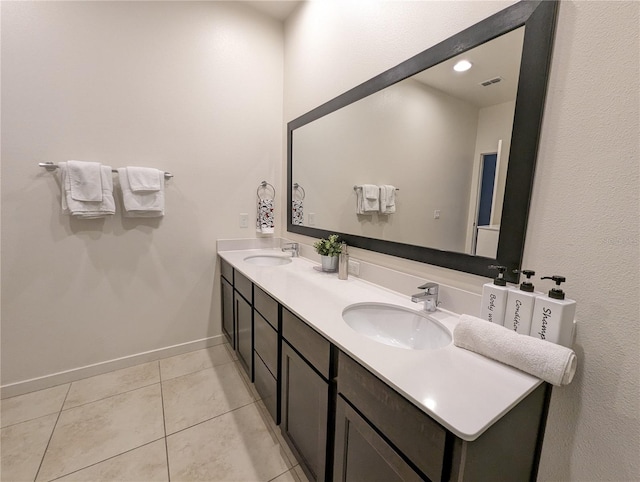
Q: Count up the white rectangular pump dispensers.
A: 3